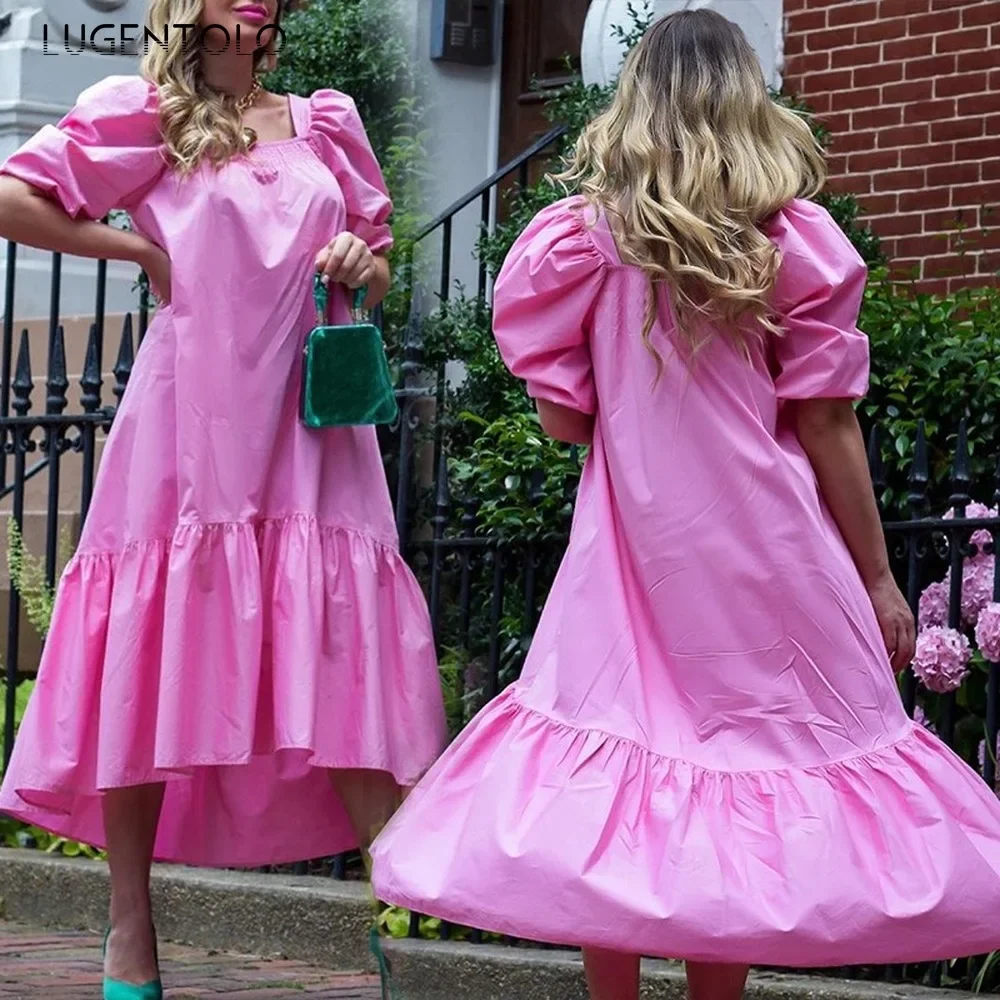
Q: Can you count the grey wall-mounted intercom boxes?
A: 1